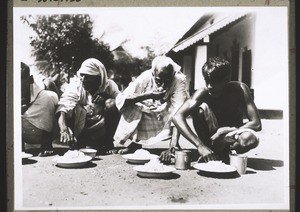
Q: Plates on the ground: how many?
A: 5